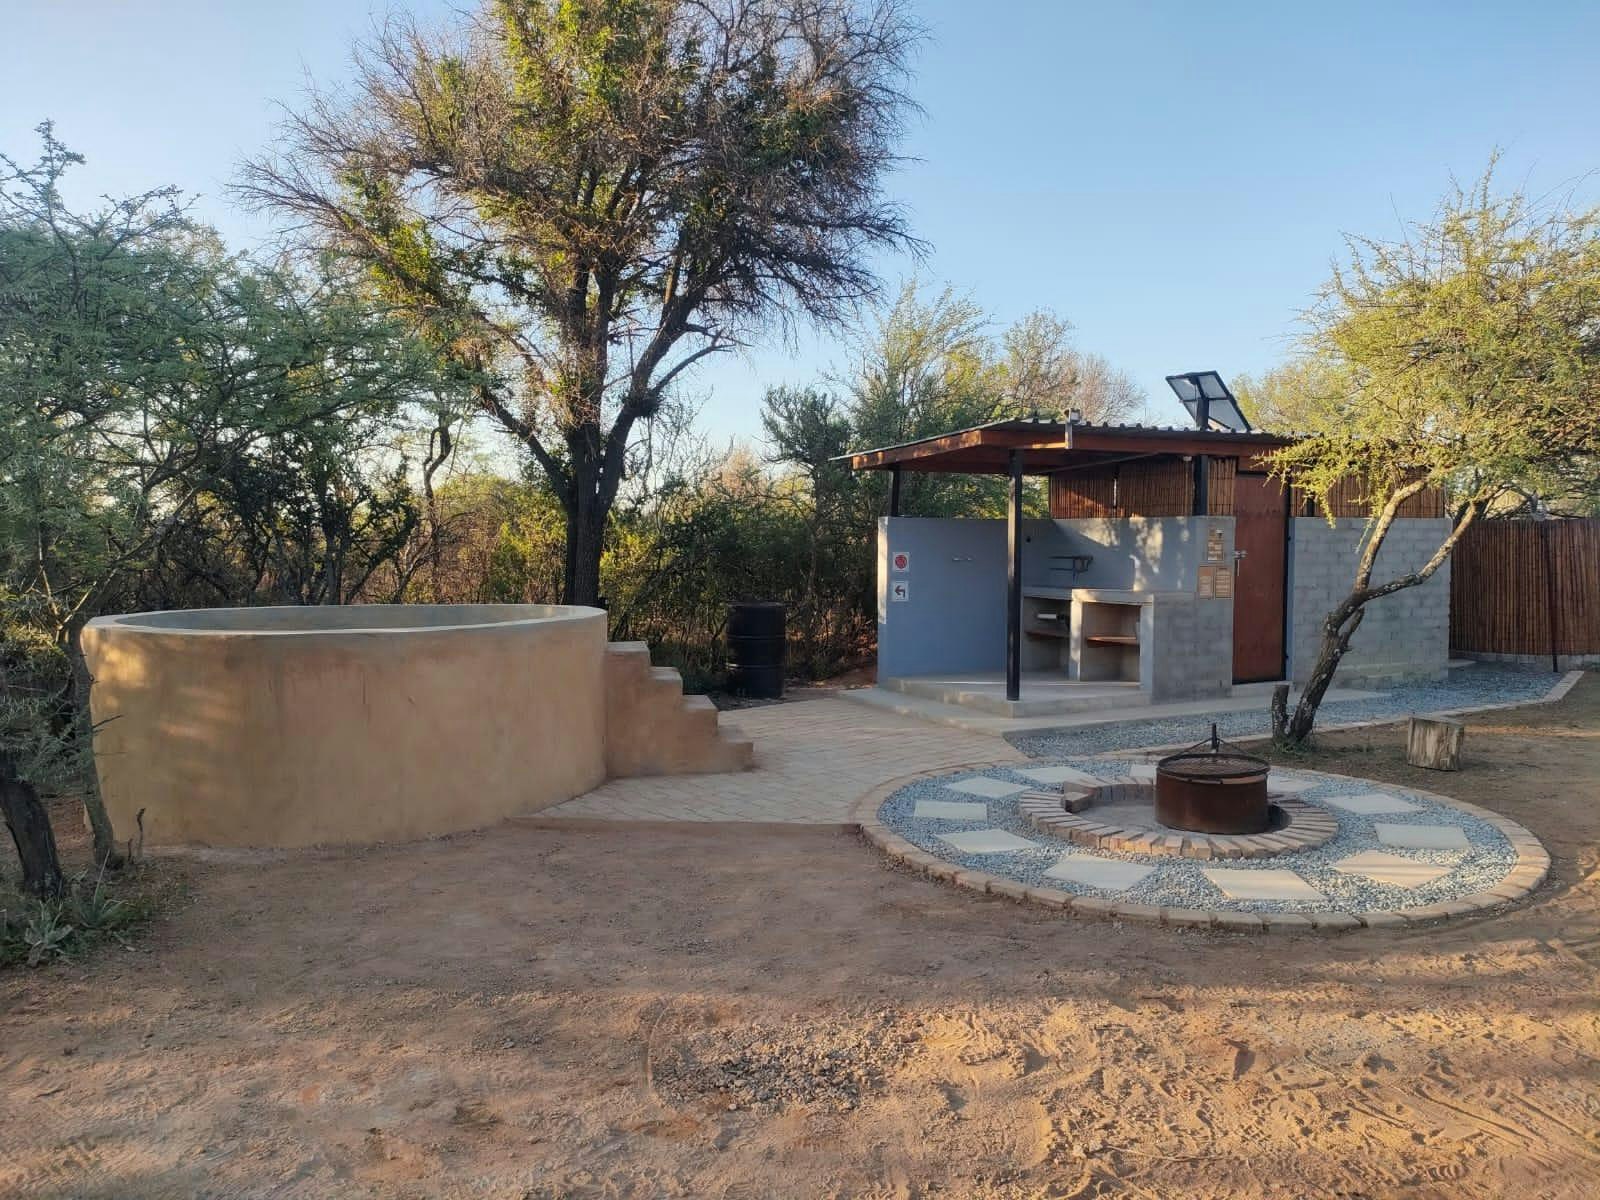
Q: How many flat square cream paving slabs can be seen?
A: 11